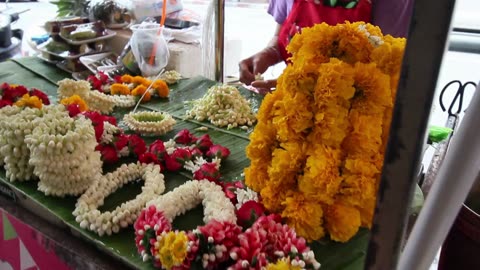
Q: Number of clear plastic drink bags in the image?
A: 1